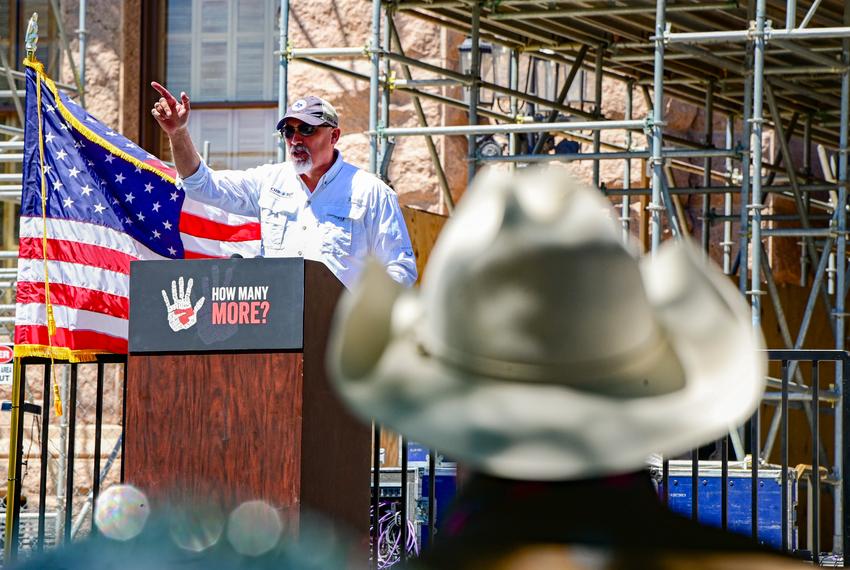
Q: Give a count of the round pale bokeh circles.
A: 3